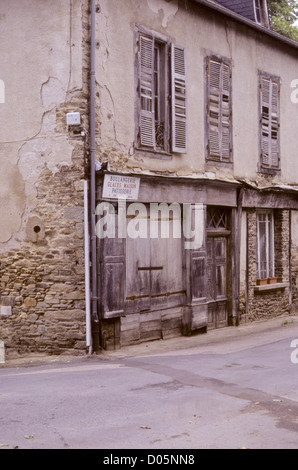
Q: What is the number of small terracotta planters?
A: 2